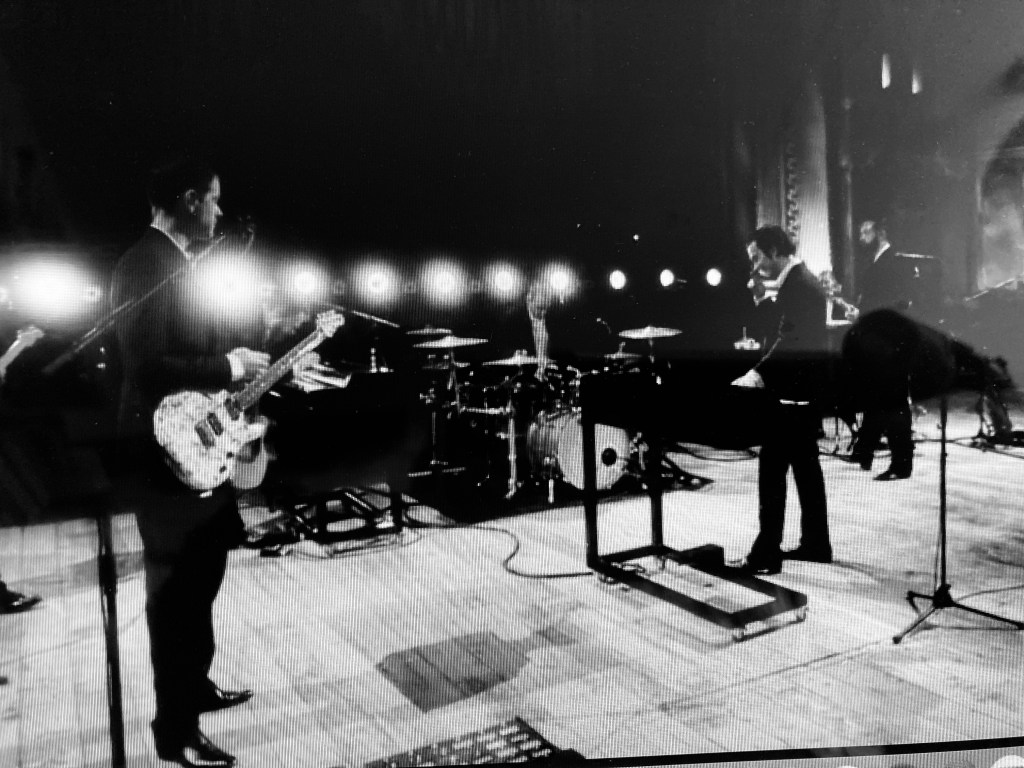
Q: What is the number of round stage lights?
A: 10